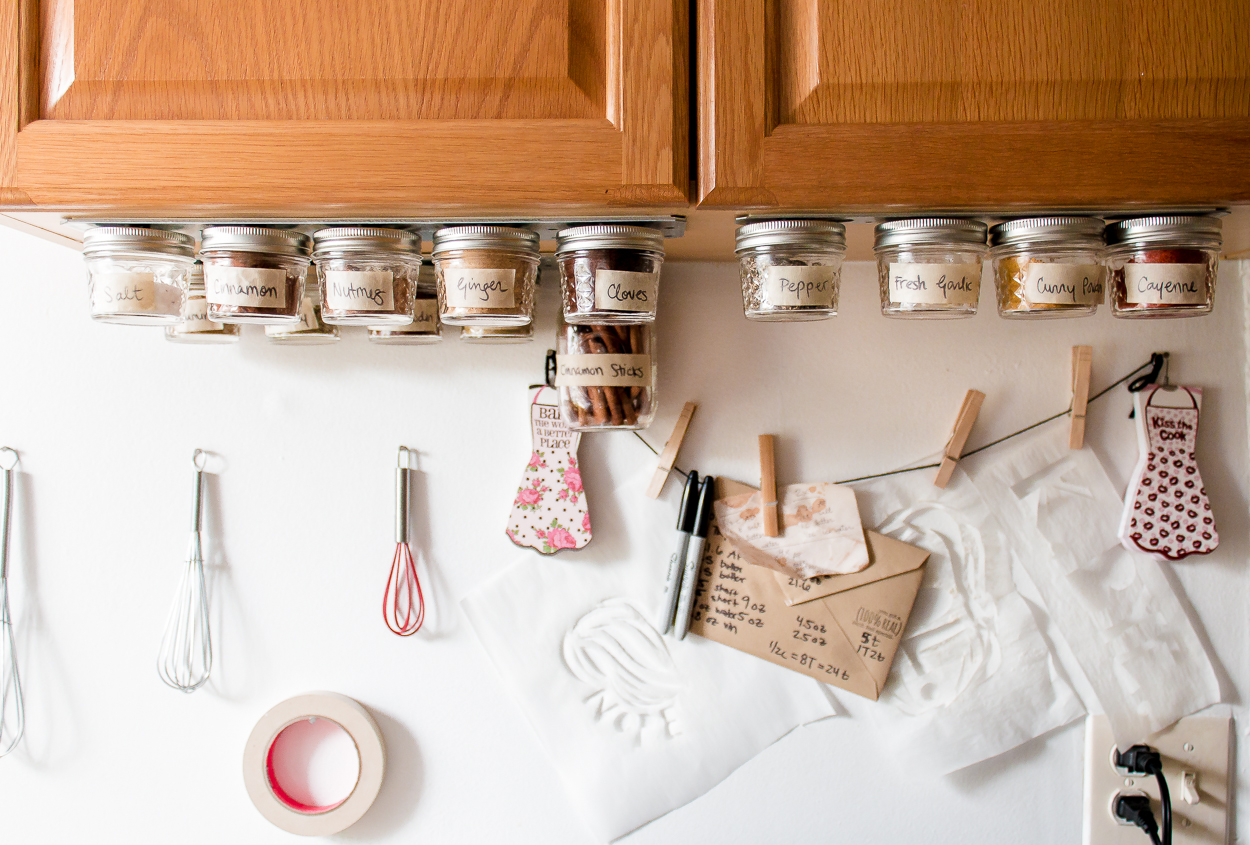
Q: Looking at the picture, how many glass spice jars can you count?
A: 14